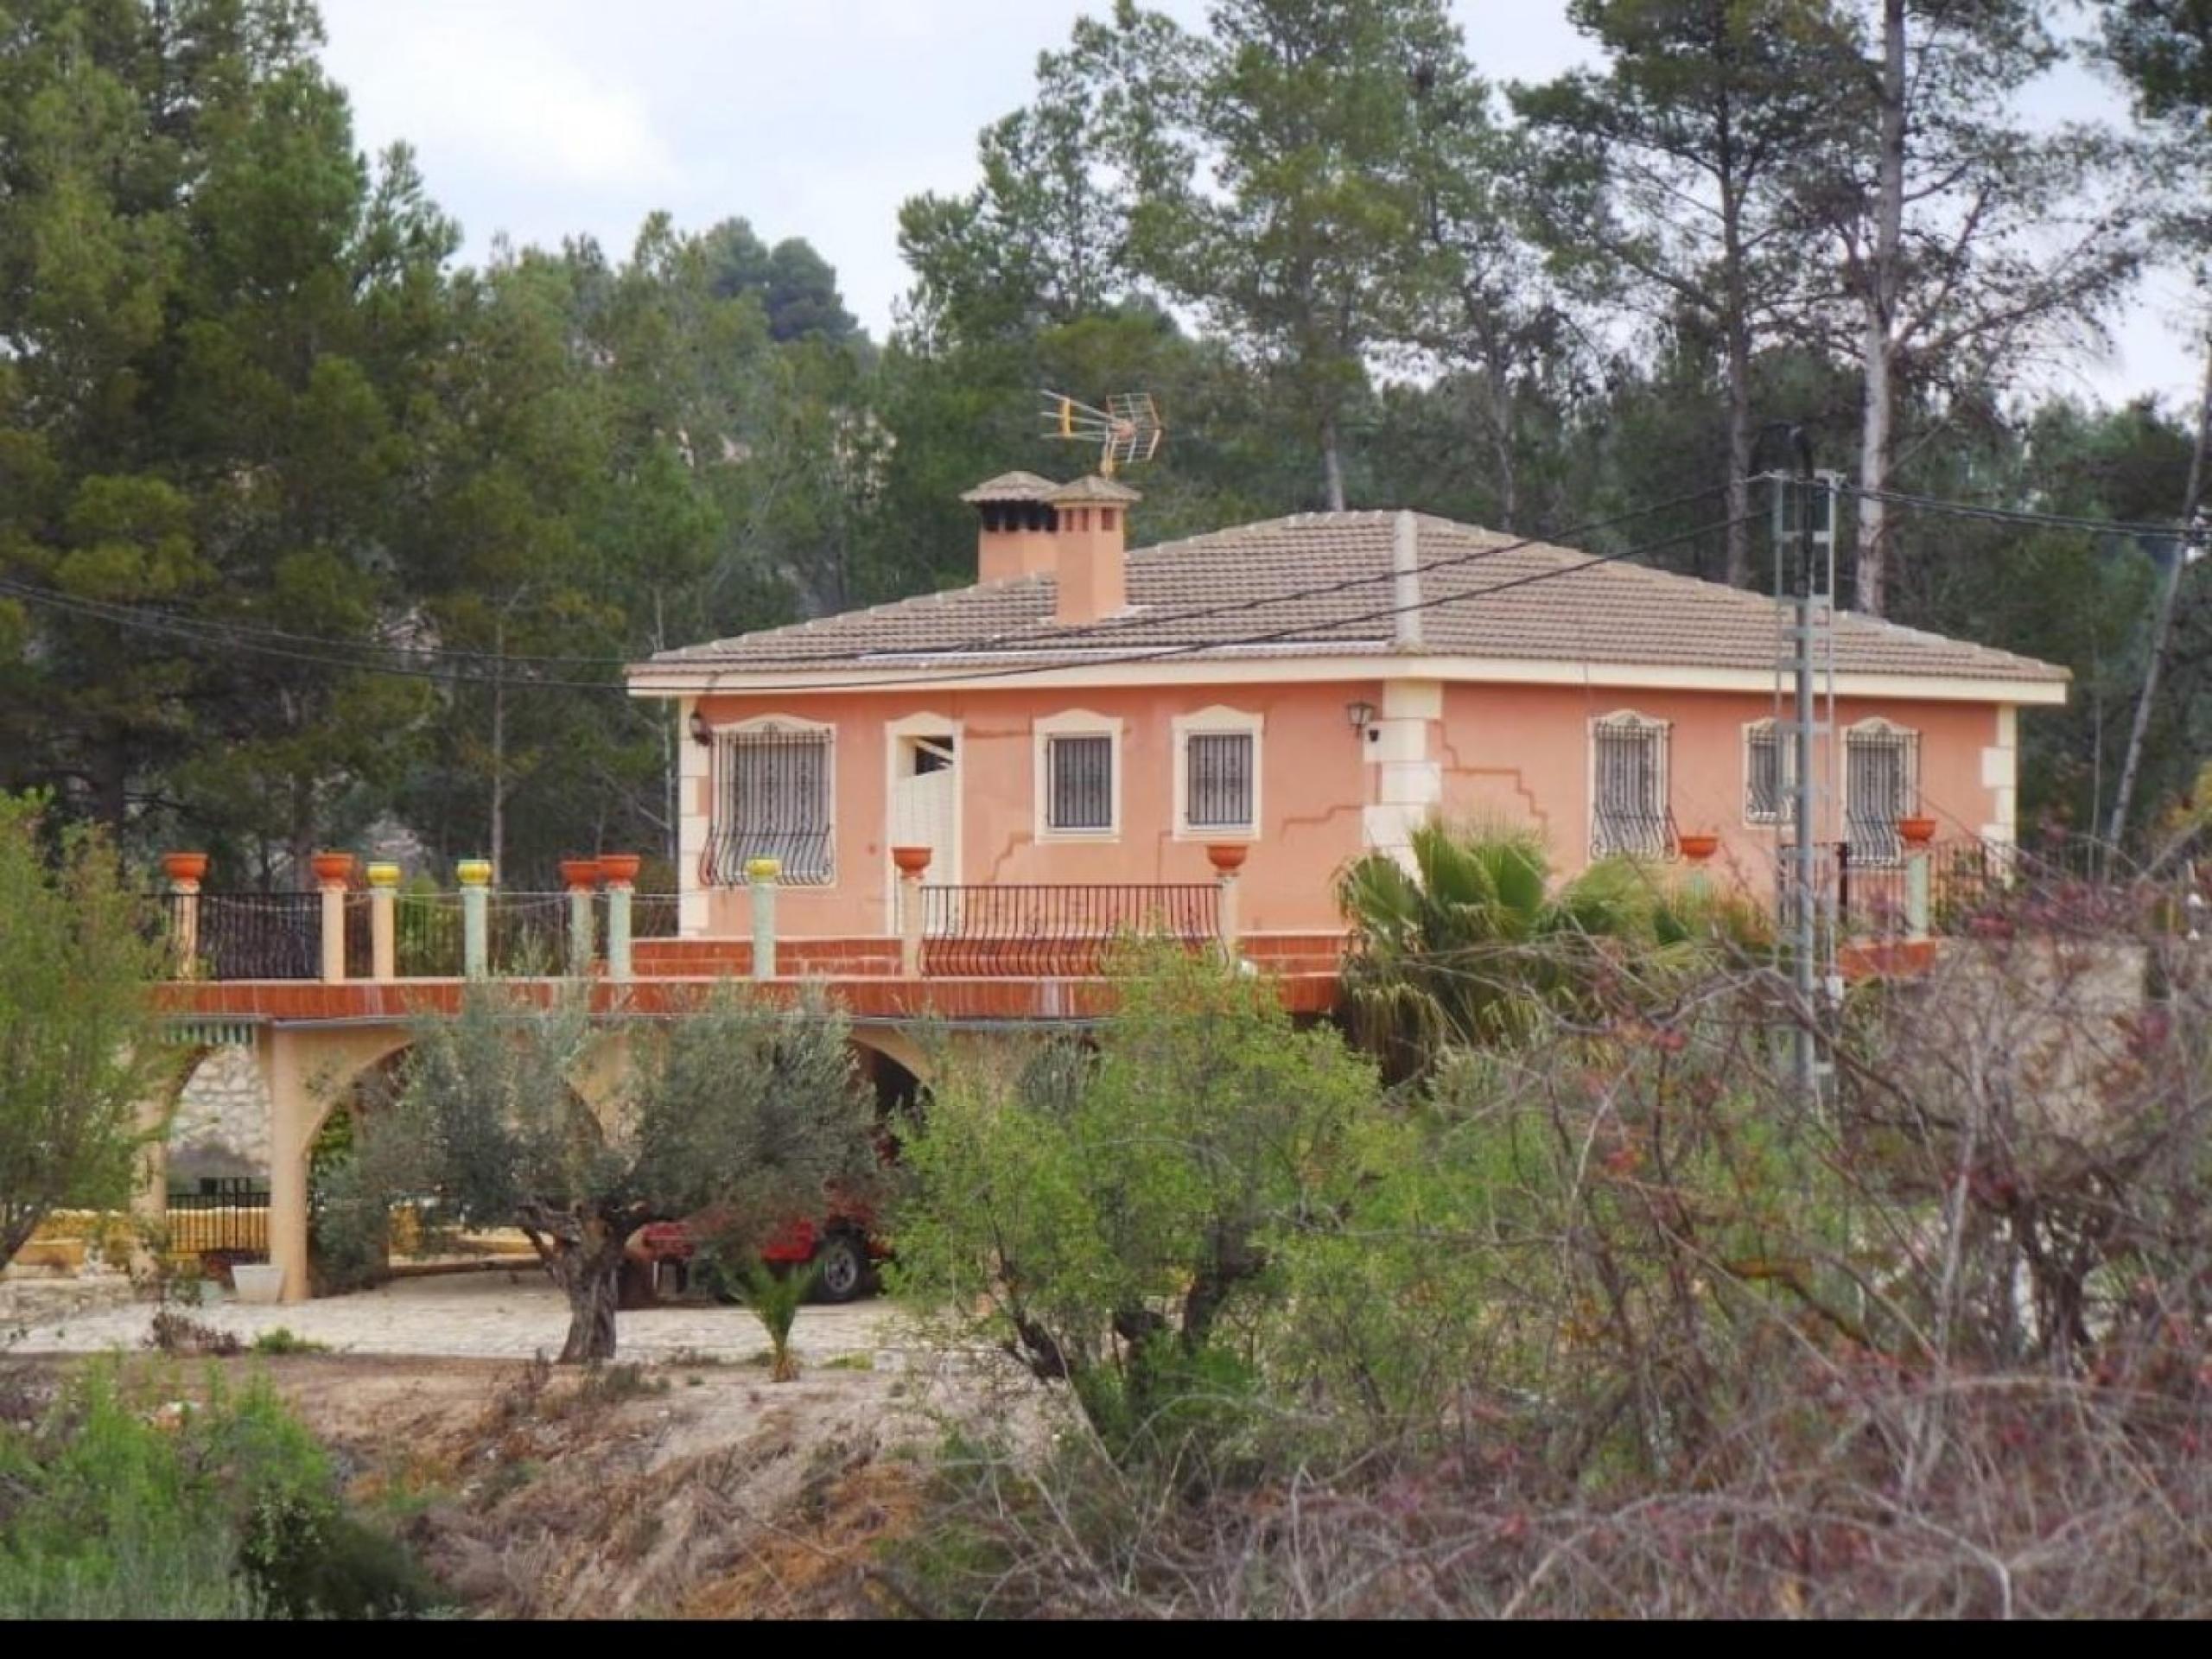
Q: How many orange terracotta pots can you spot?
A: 8